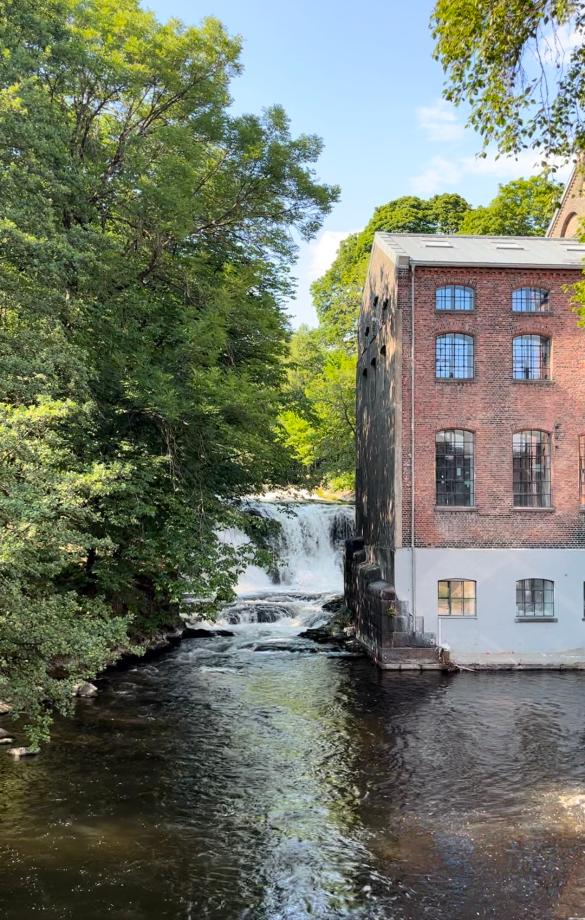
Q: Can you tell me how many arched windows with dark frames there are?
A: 8